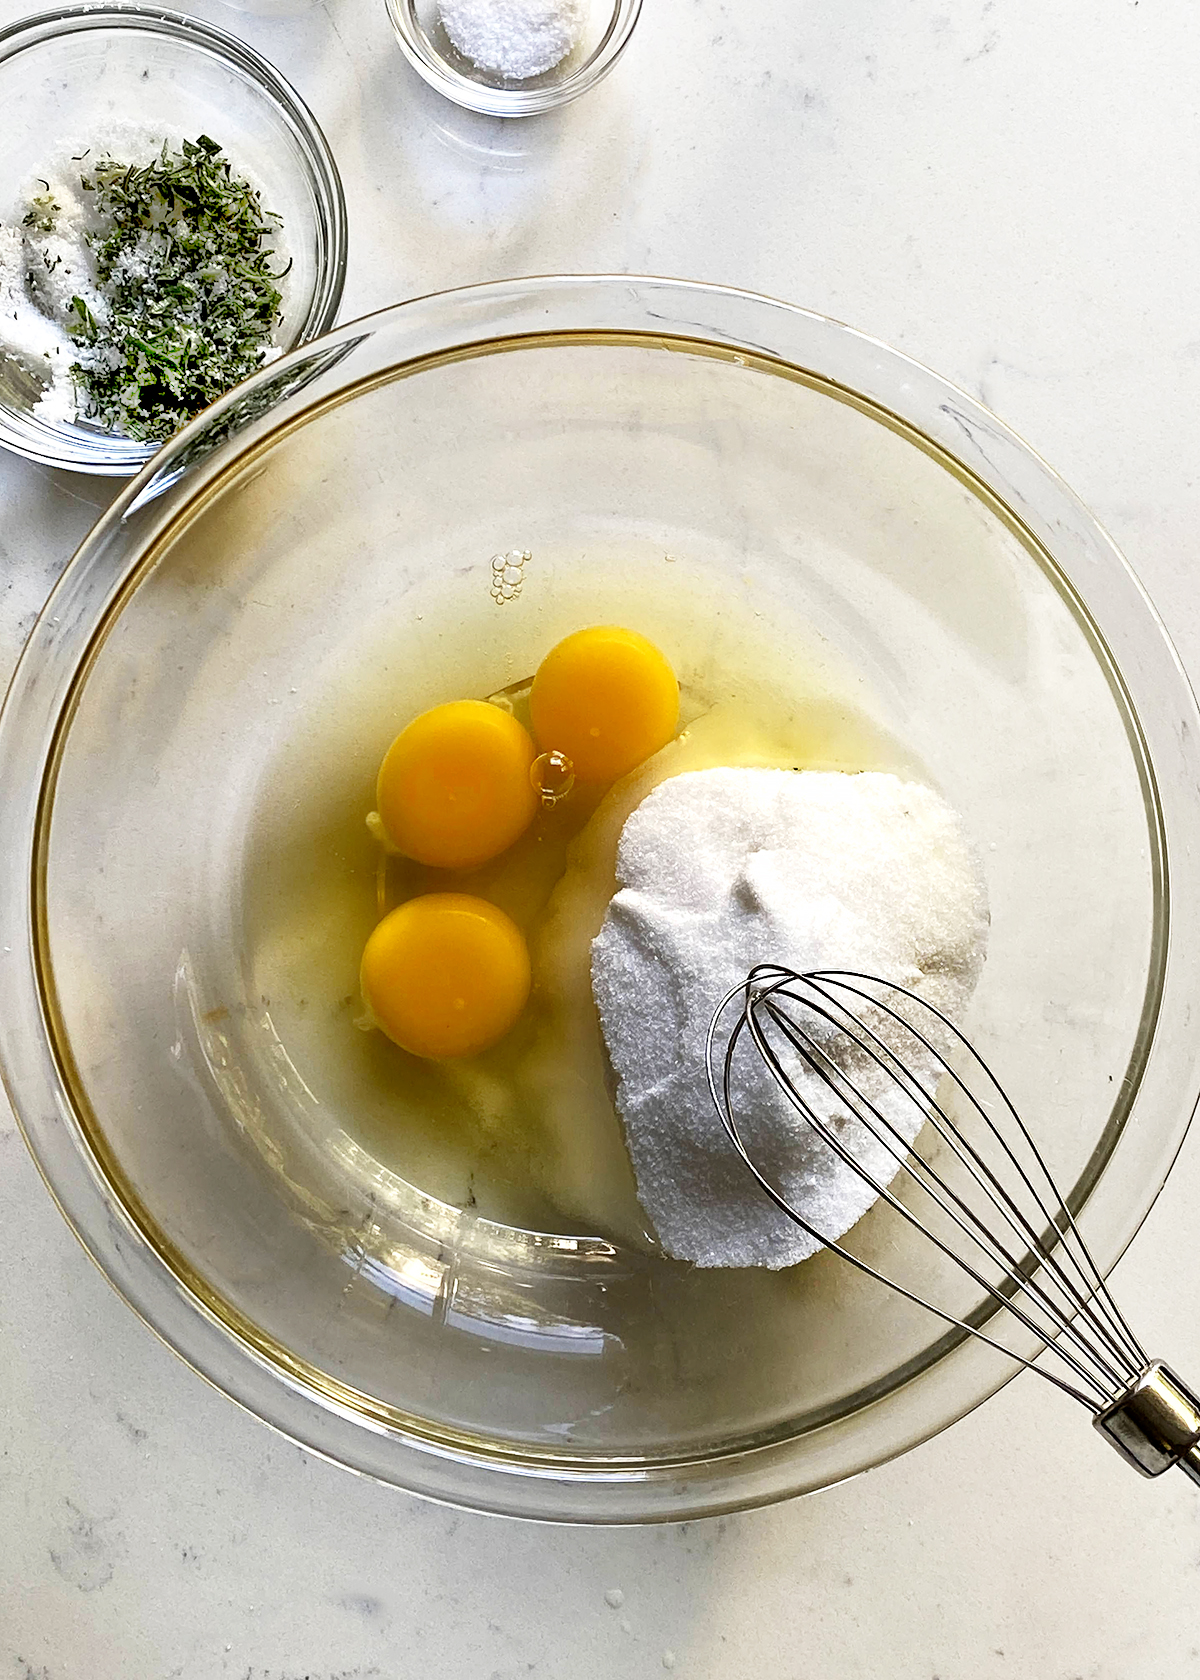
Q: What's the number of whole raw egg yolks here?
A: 3